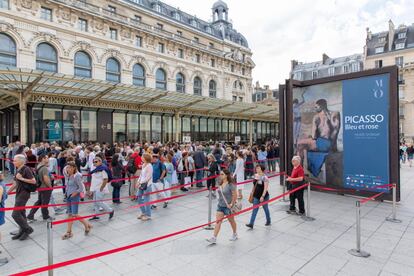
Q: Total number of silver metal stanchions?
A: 6